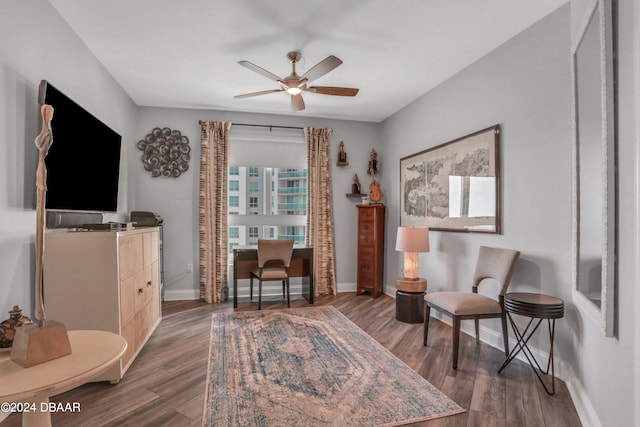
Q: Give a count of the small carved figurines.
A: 3